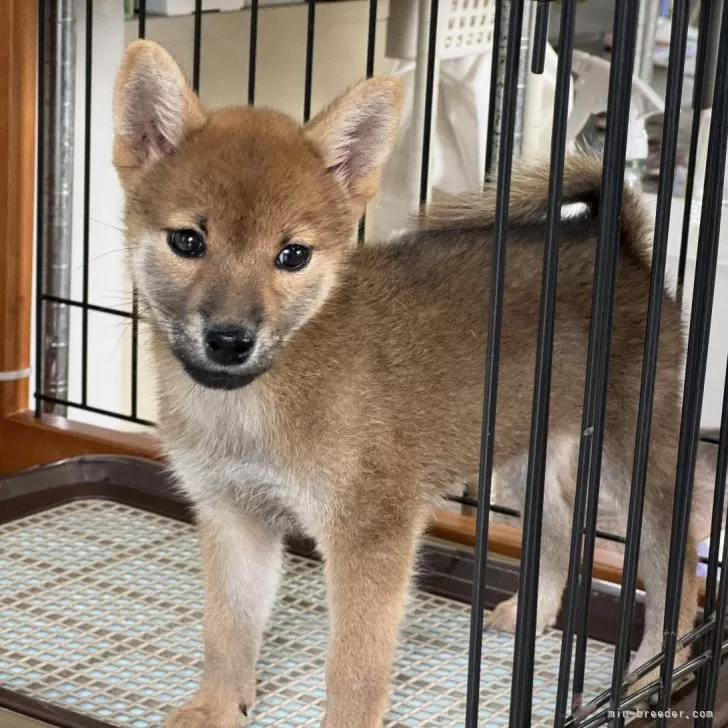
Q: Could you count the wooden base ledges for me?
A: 1